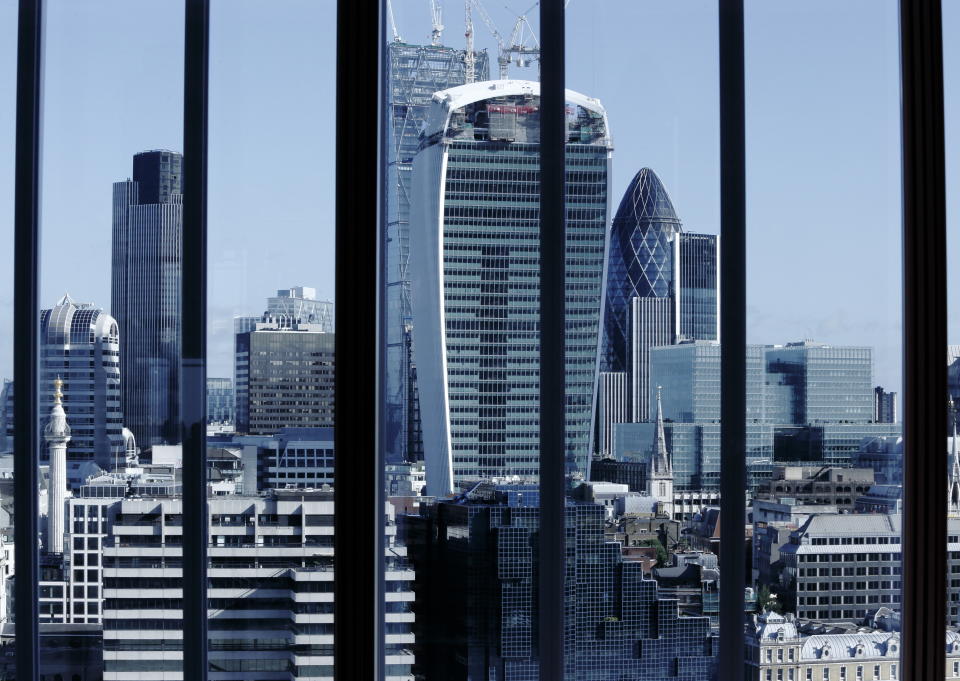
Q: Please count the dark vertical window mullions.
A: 6